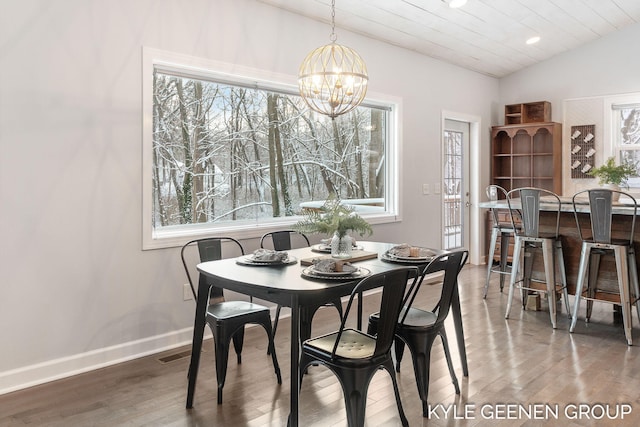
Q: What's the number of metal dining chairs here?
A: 4